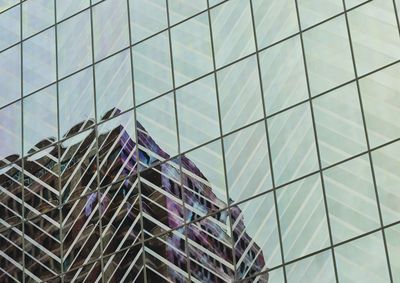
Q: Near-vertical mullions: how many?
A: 10